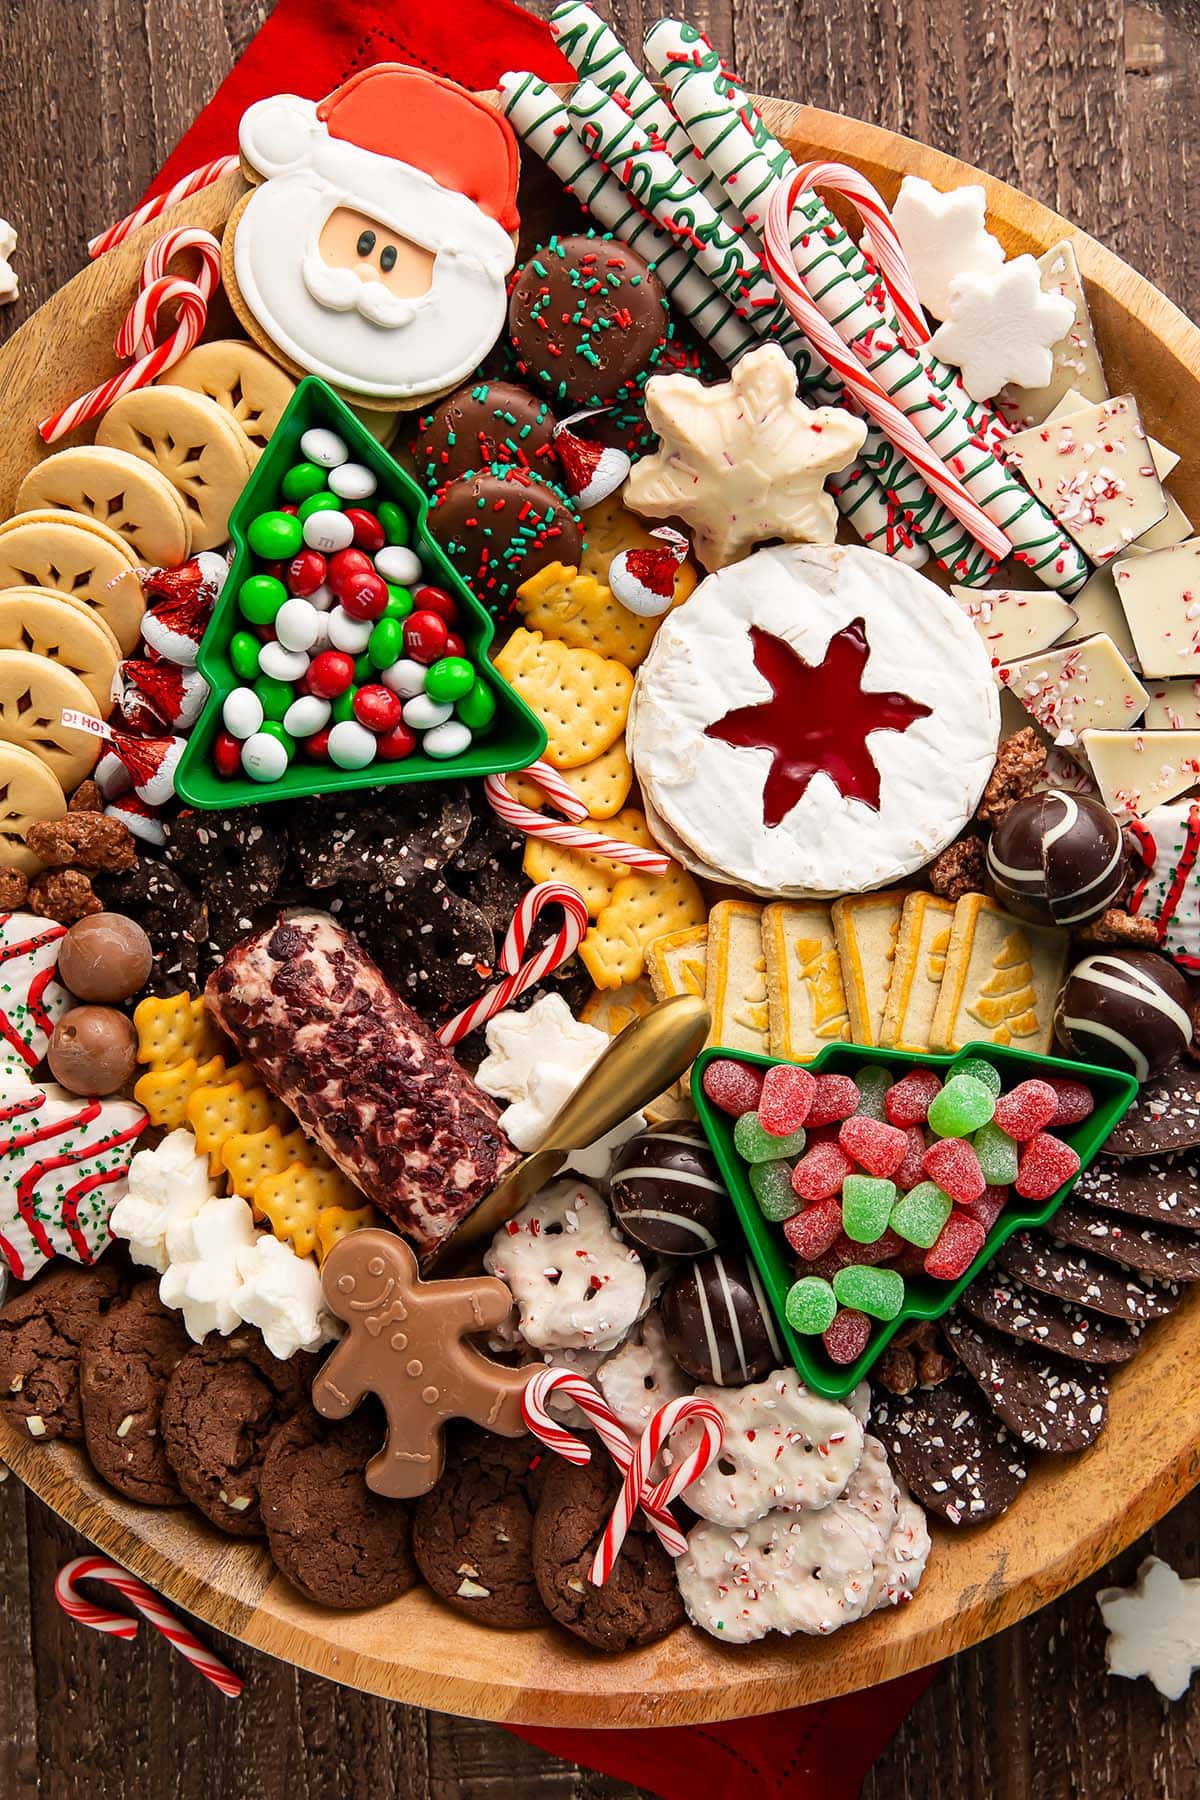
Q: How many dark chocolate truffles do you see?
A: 4